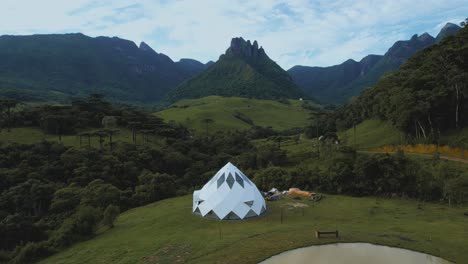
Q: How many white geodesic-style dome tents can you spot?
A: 1